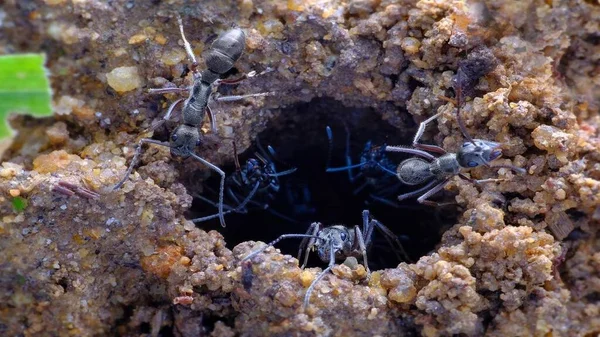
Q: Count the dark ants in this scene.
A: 5